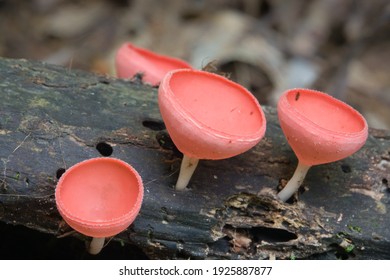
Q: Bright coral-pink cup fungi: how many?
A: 4